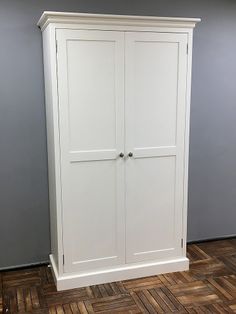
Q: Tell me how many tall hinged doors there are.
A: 2